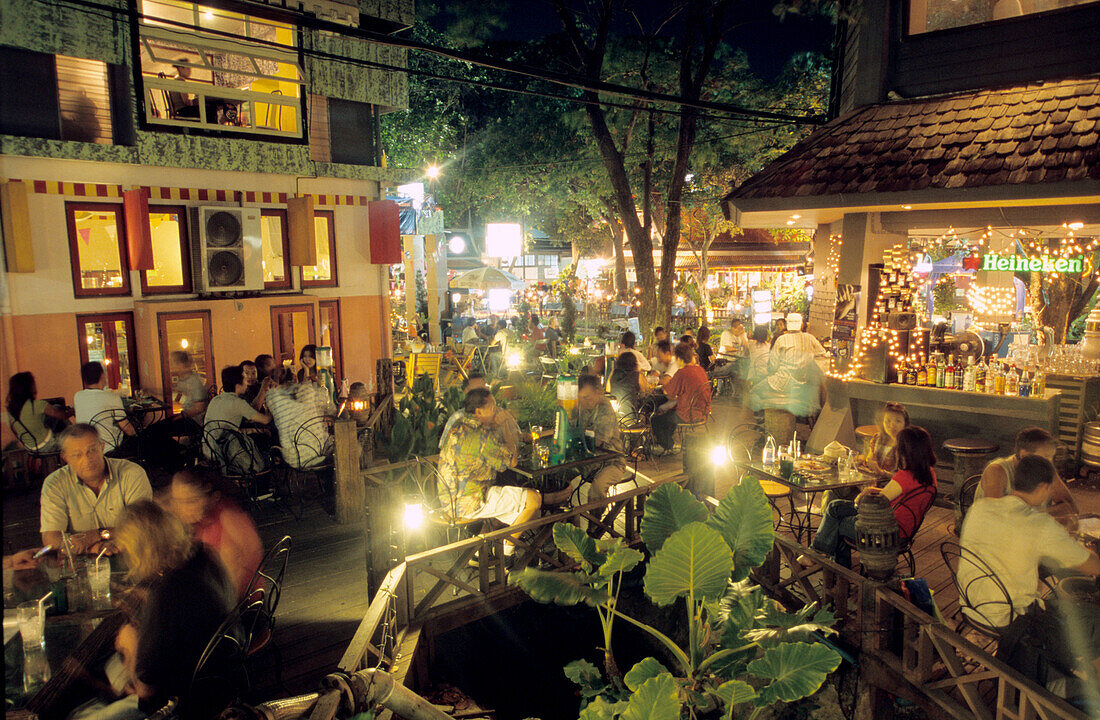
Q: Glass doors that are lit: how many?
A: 4